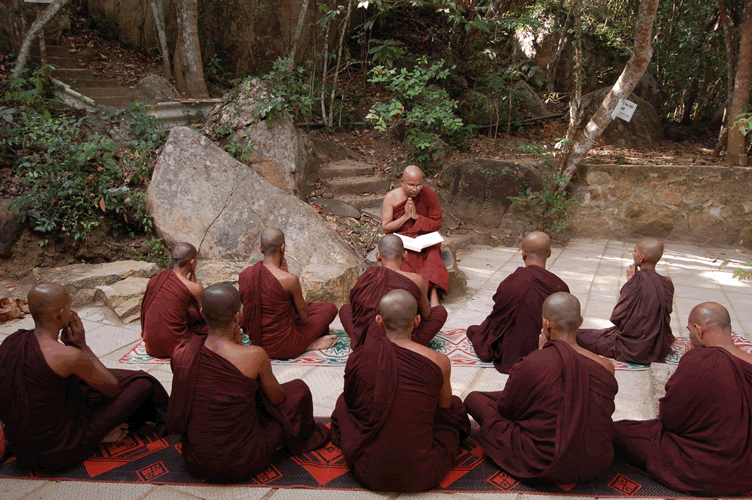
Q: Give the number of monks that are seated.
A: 11